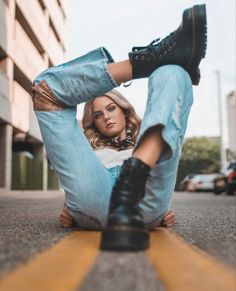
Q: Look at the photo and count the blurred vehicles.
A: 2